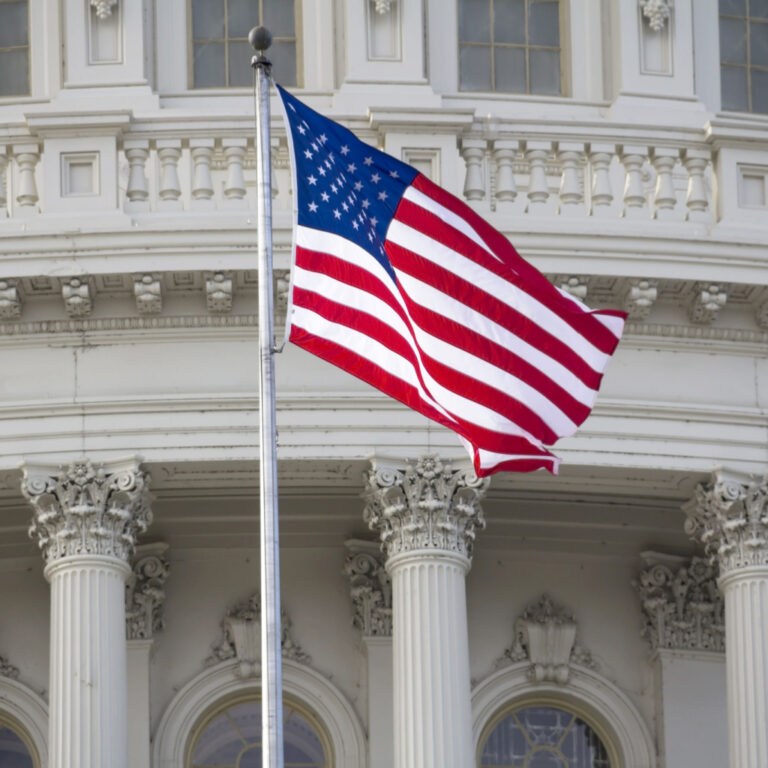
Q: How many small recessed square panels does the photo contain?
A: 3